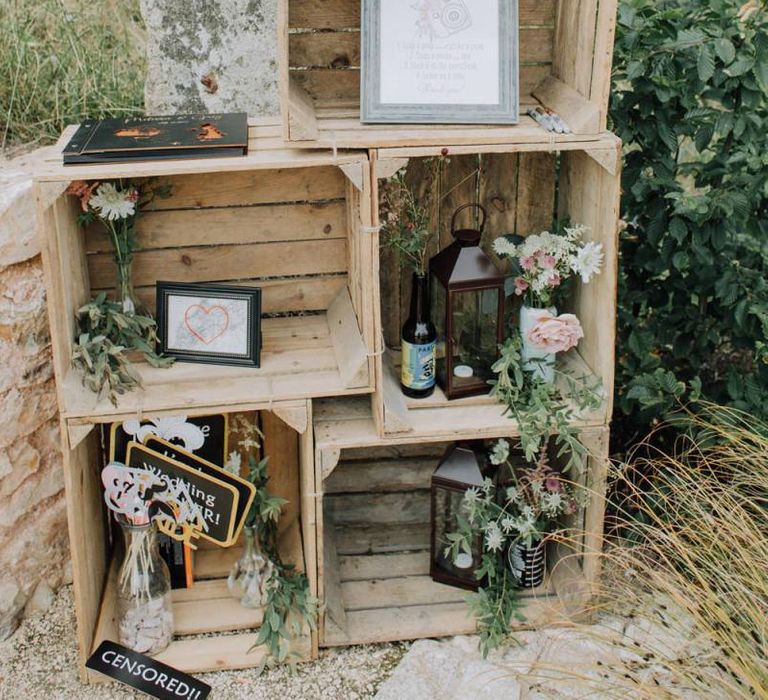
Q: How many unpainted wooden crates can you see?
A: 5